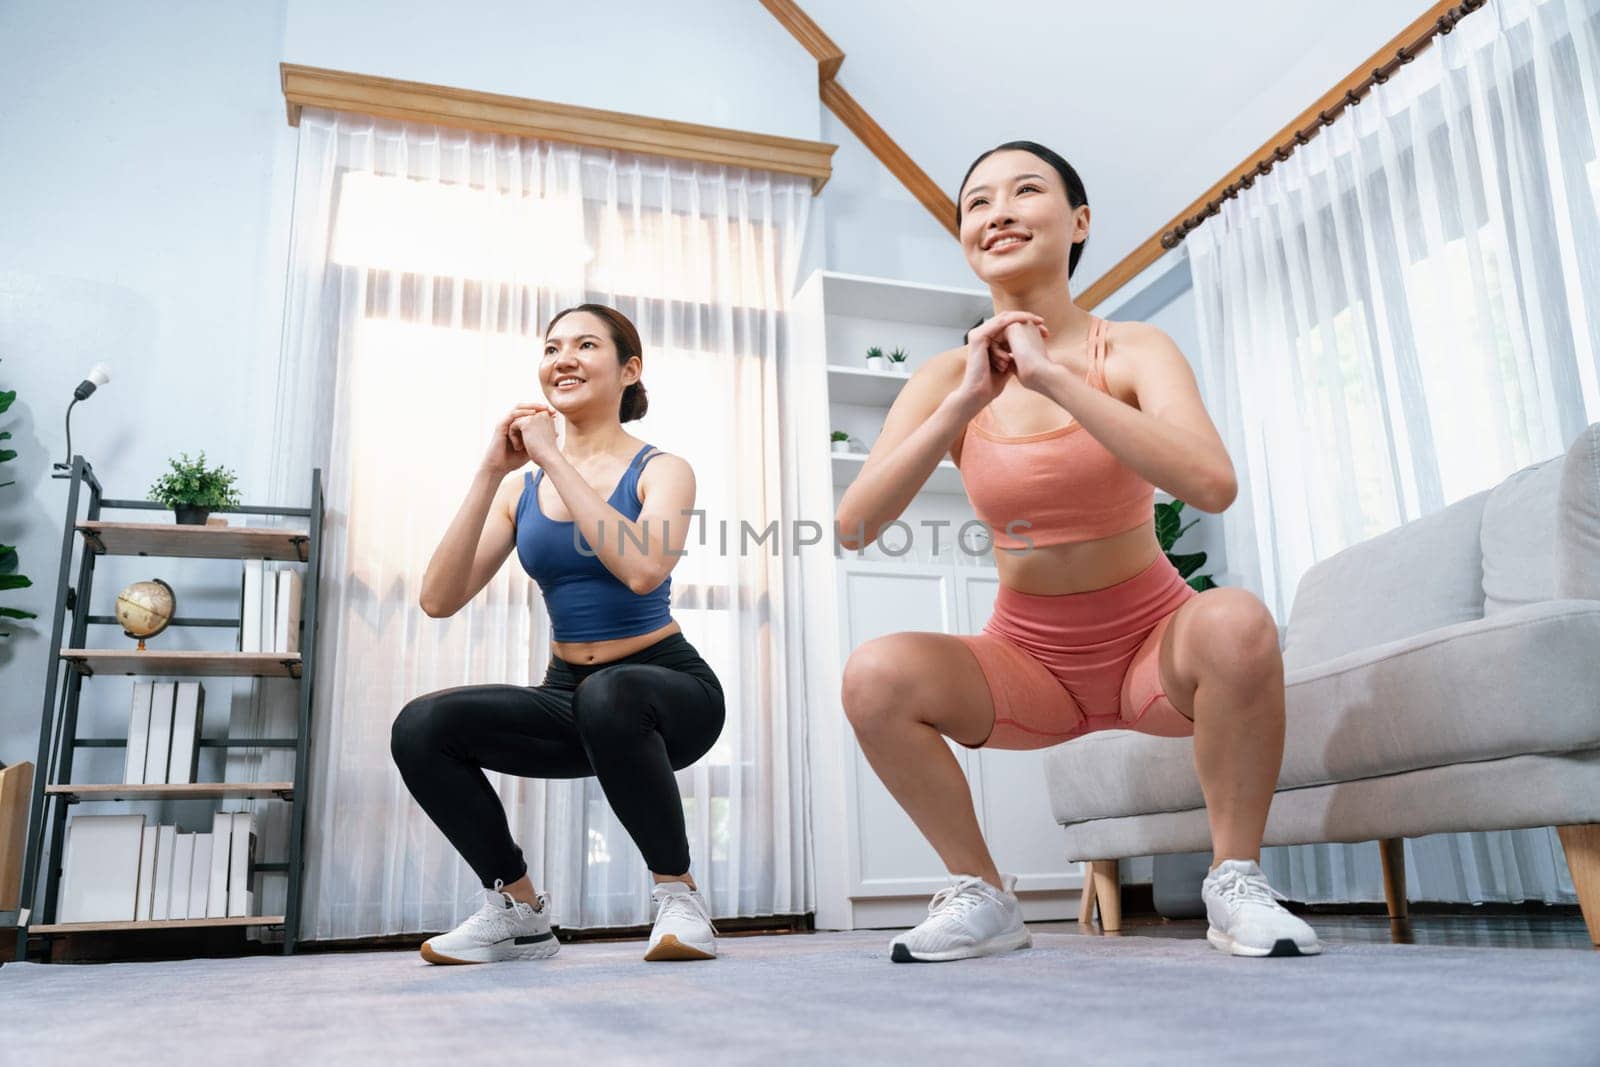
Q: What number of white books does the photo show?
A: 13